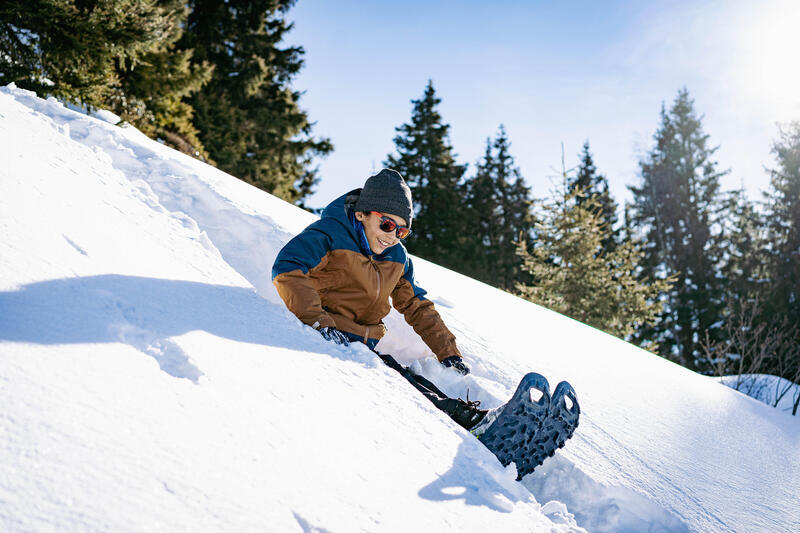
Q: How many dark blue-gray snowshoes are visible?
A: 2